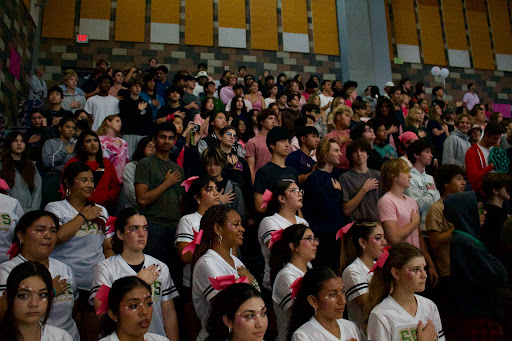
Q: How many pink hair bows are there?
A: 13